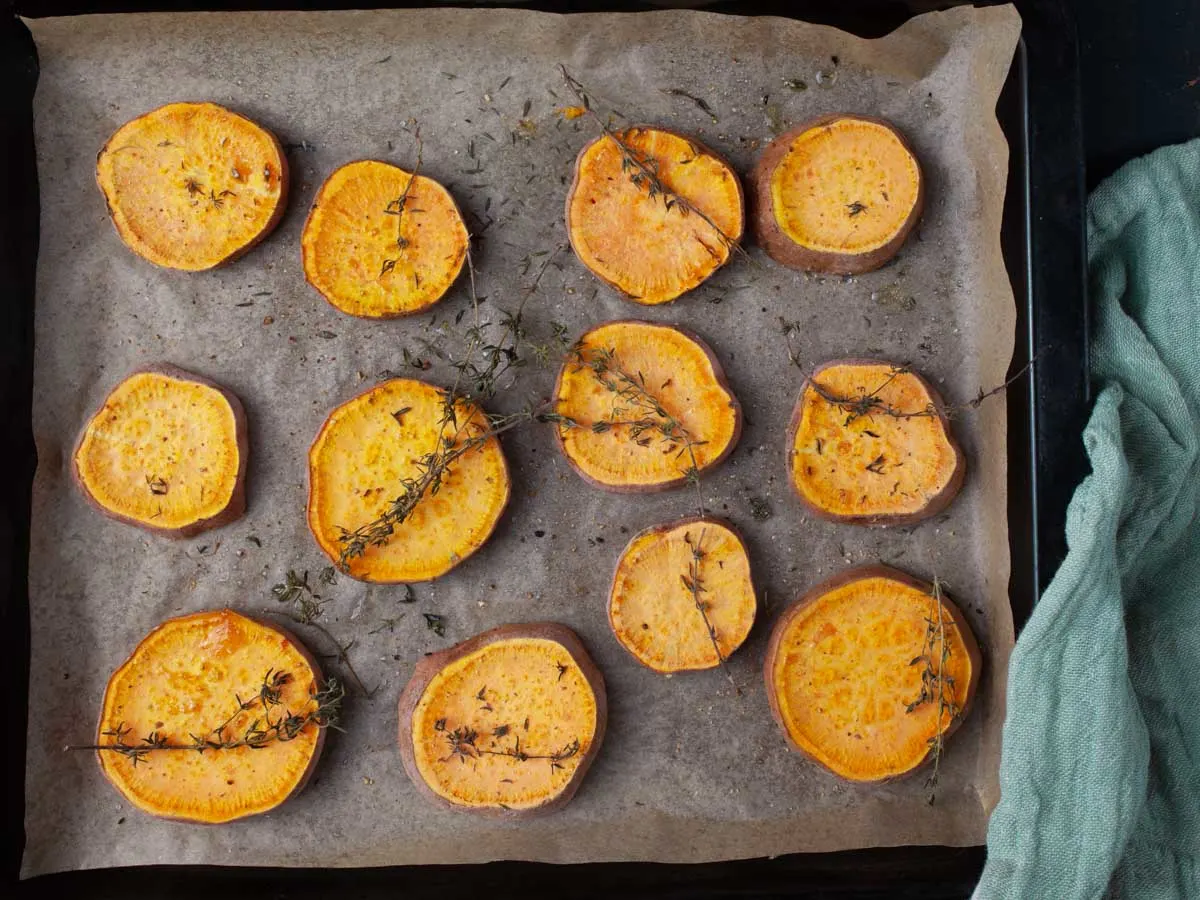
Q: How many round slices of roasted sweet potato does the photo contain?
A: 12